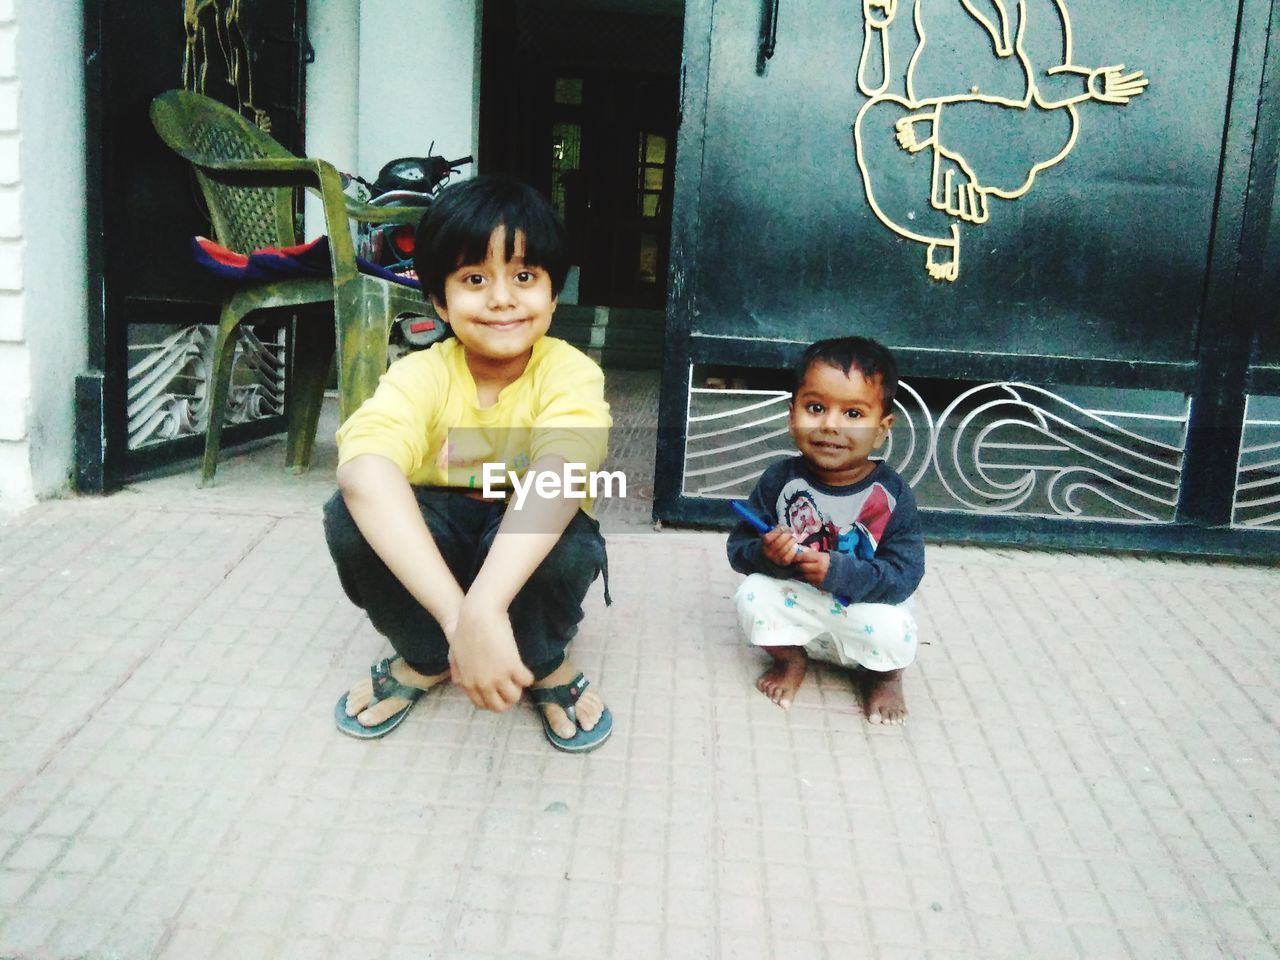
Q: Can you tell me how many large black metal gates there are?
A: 2